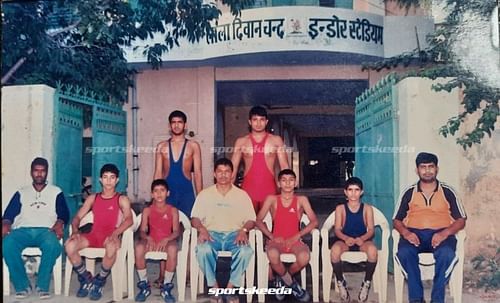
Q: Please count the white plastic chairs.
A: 7